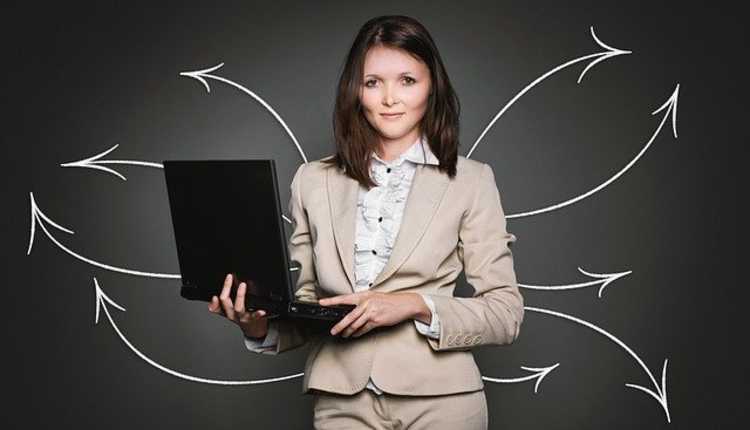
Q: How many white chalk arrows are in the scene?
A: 9